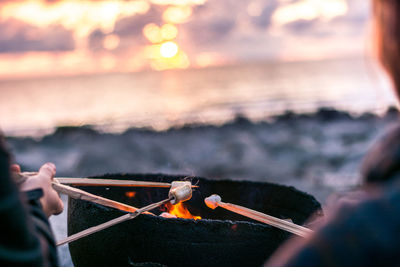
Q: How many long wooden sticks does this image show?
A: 4